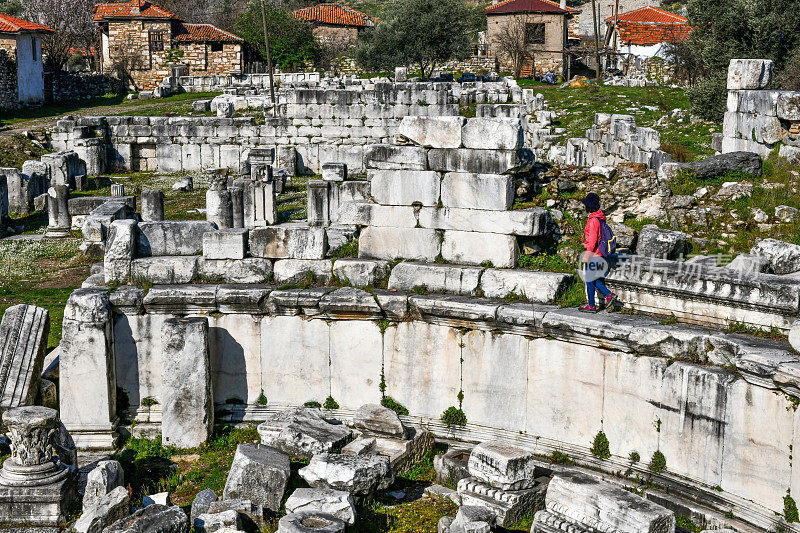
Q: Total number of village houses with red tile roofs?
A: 5